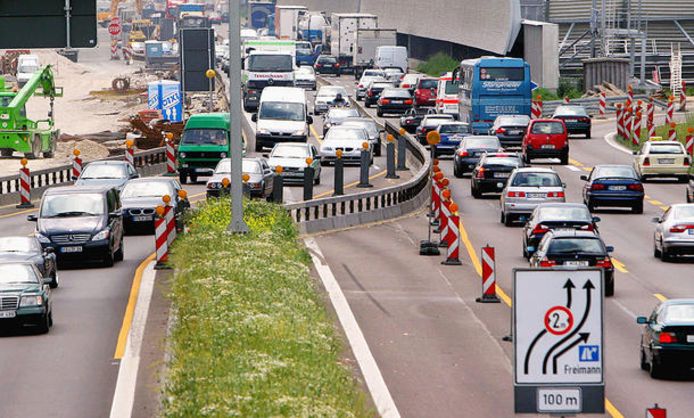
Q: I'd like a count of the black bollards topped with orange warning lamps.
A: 6